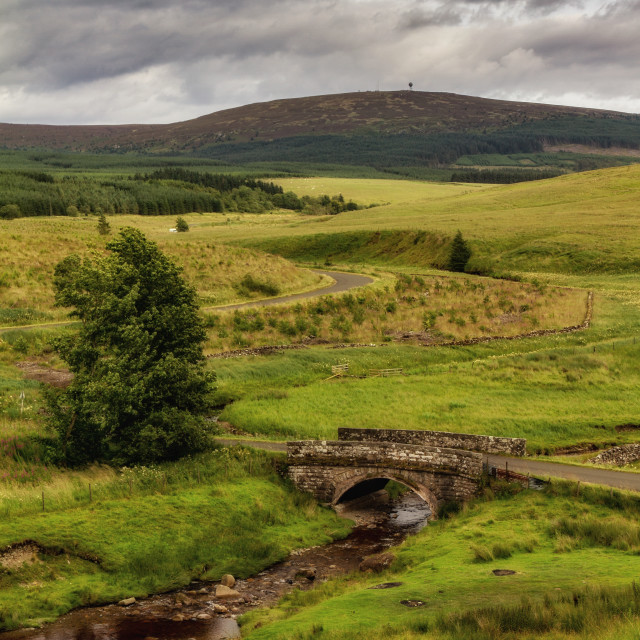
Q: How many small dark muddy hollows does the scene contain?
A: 3